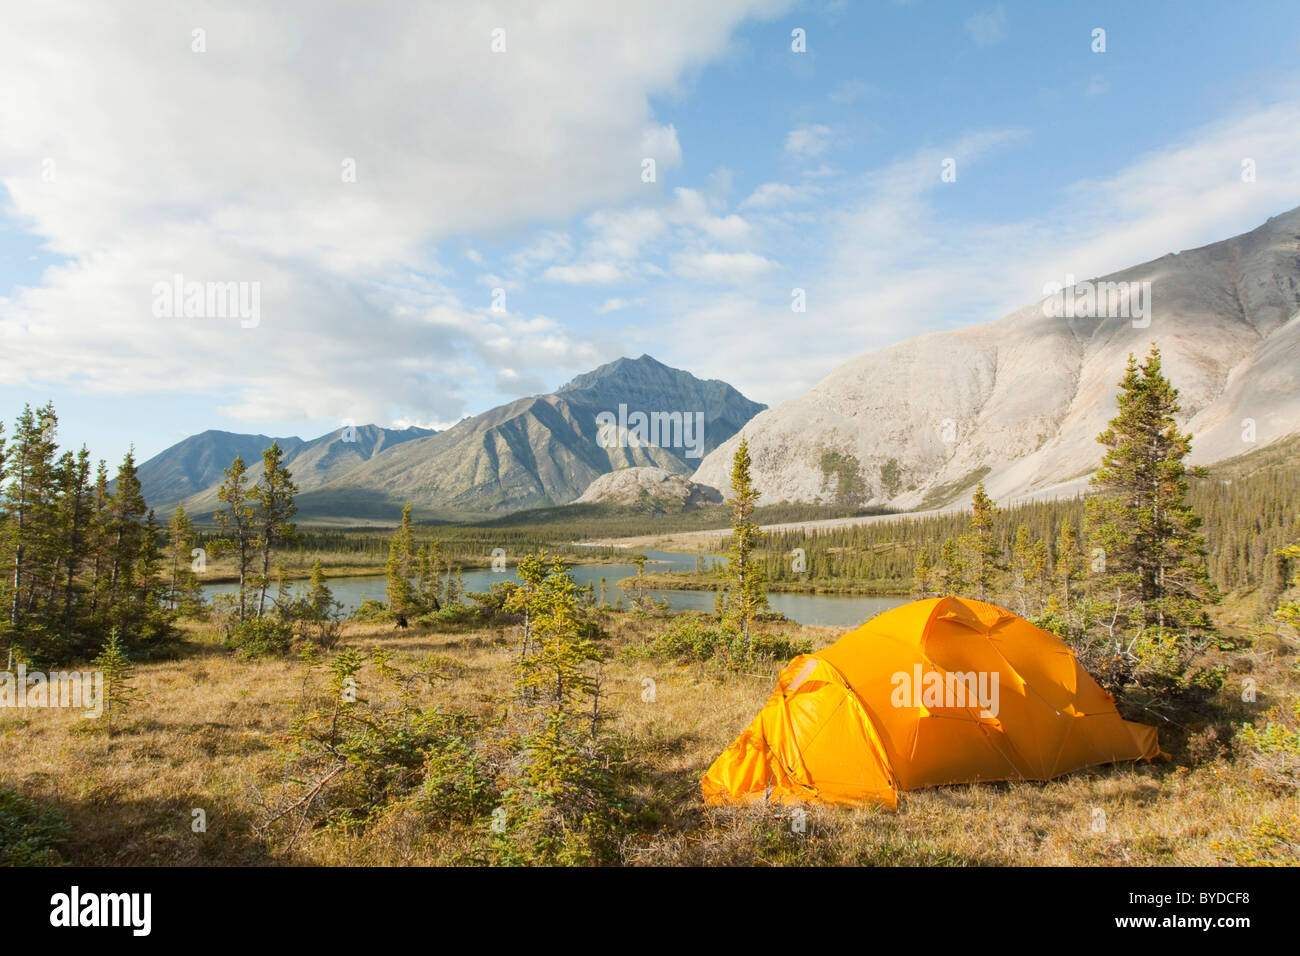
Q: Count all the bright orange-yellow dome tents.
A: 1